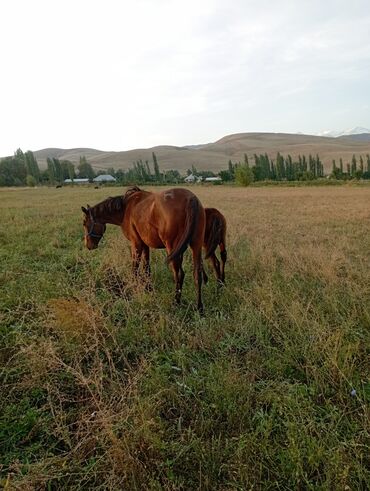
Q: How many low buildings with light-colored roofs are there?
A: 4